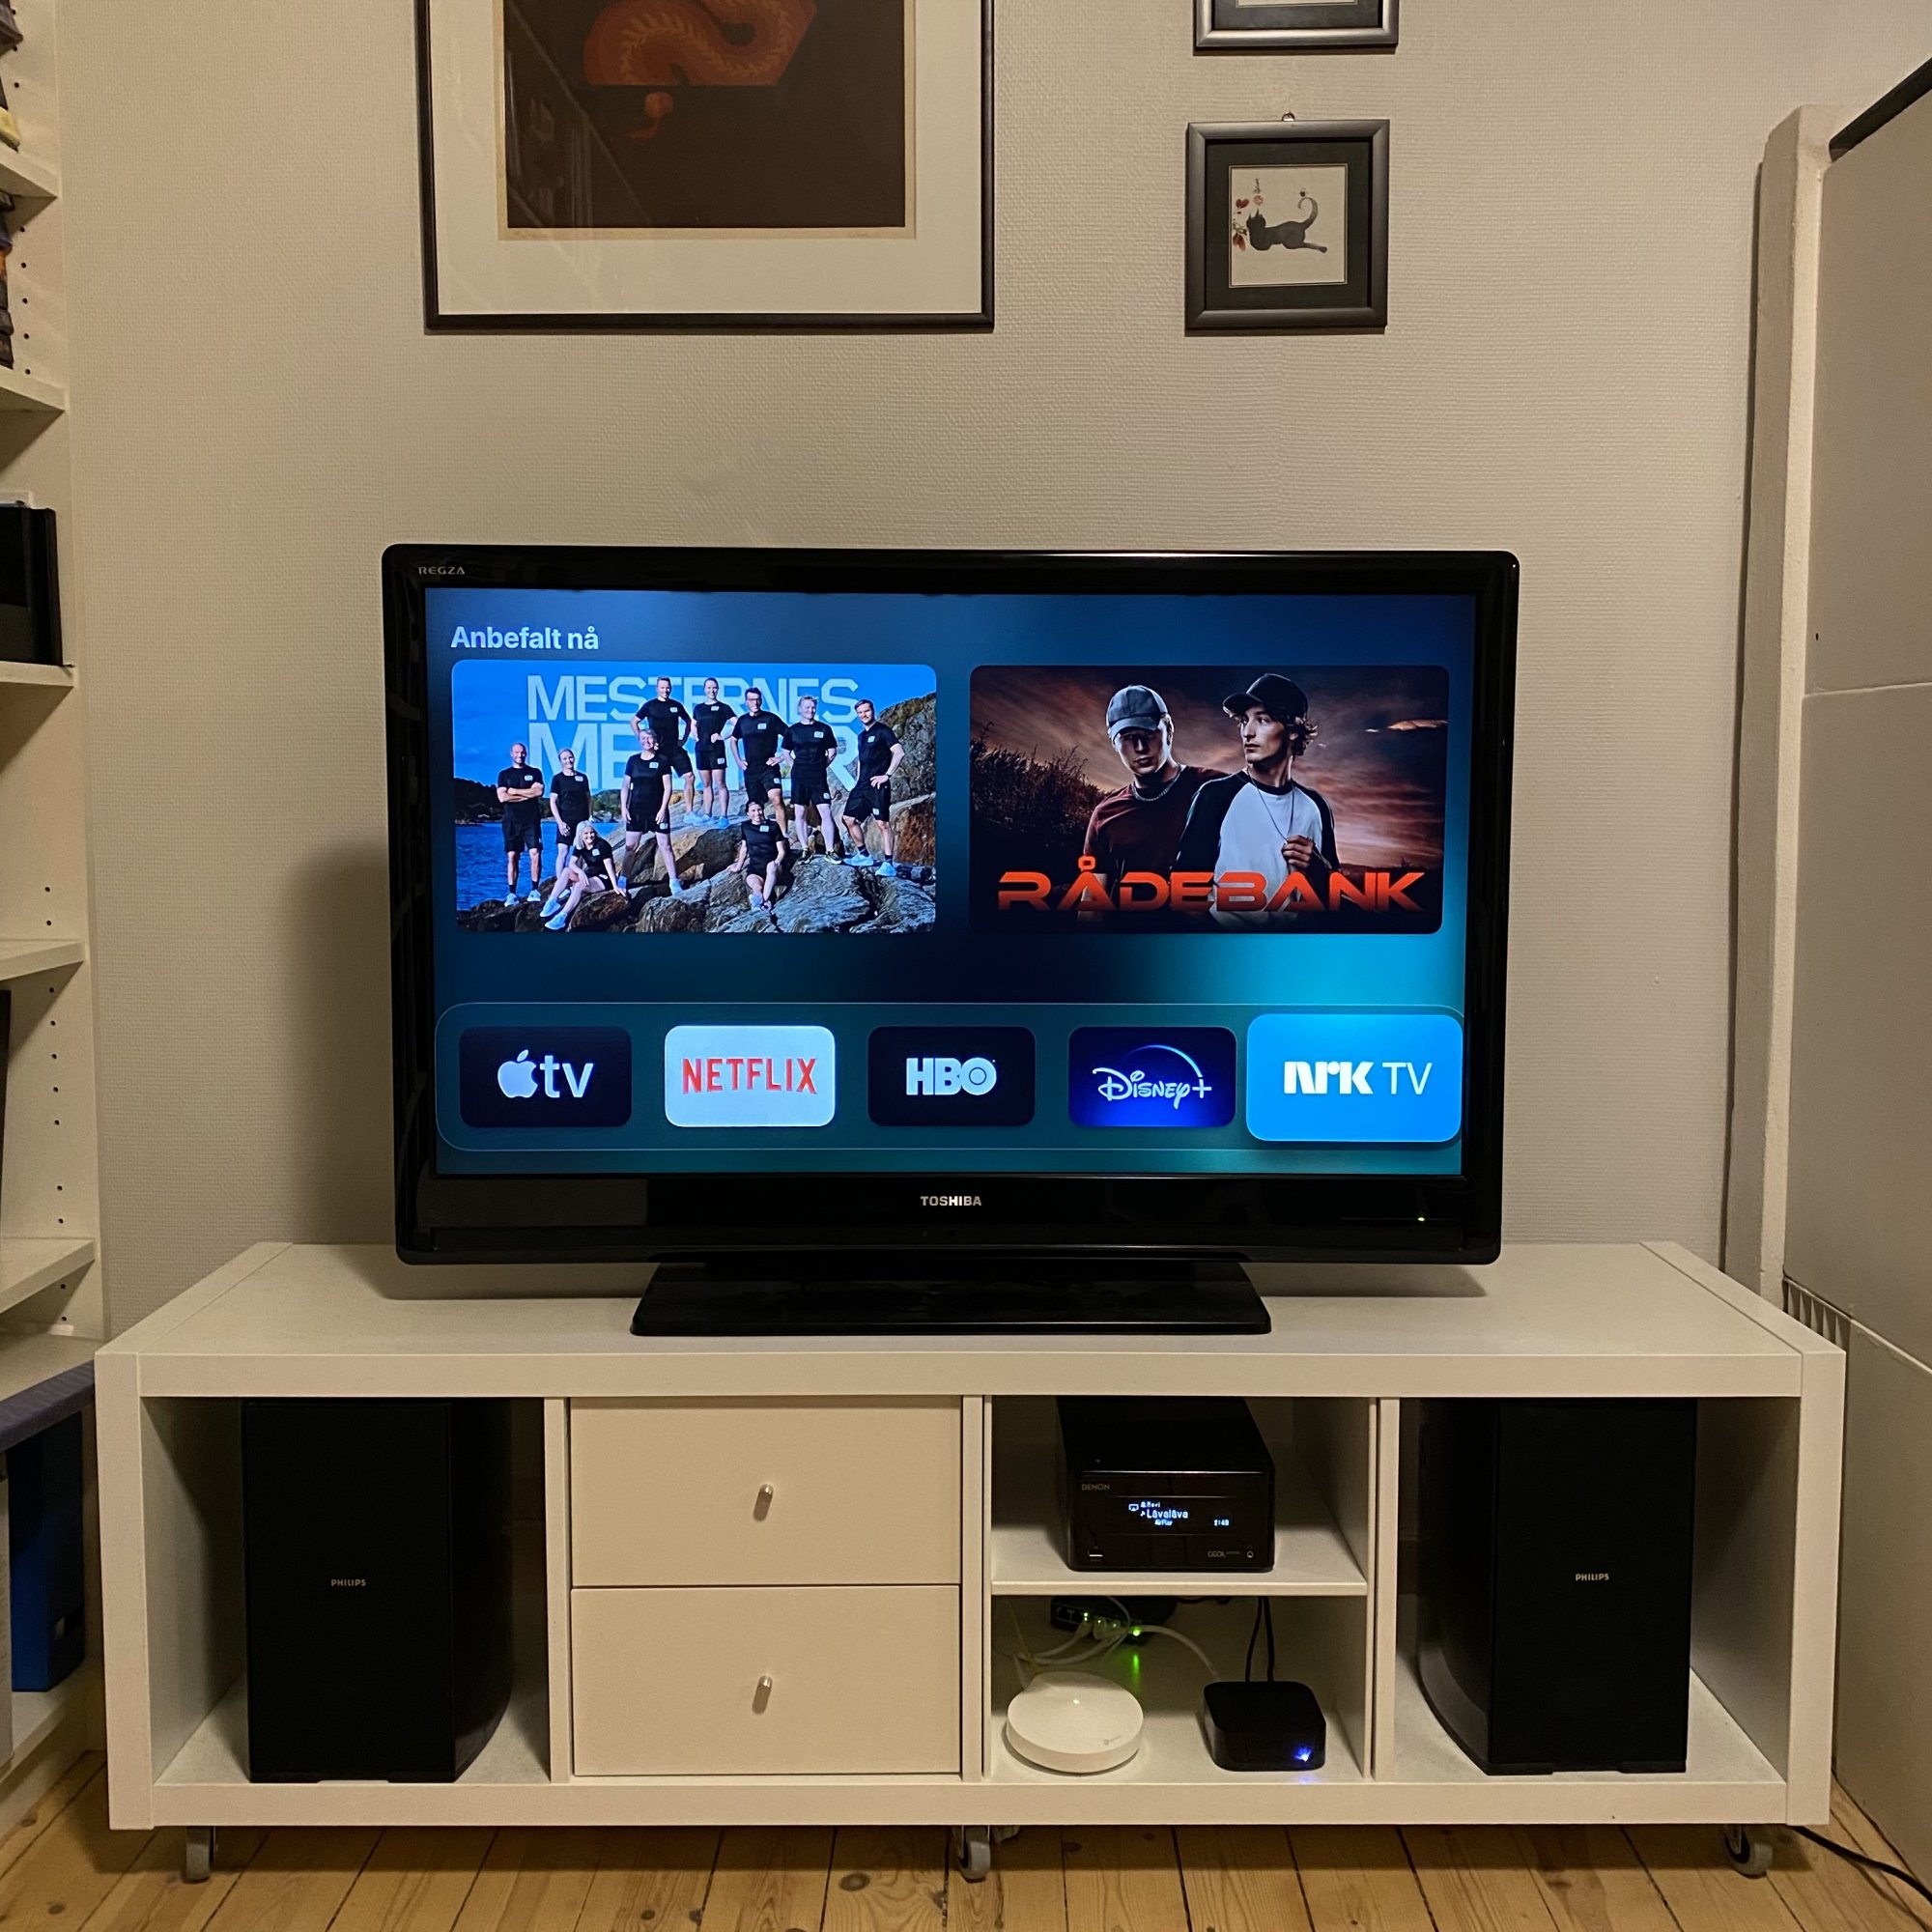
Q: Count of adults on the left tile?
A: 10